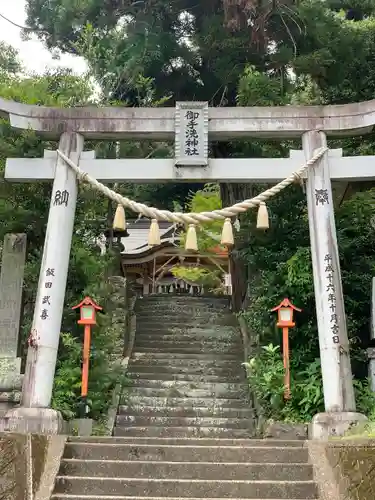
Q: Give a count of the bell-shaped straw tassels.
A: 5